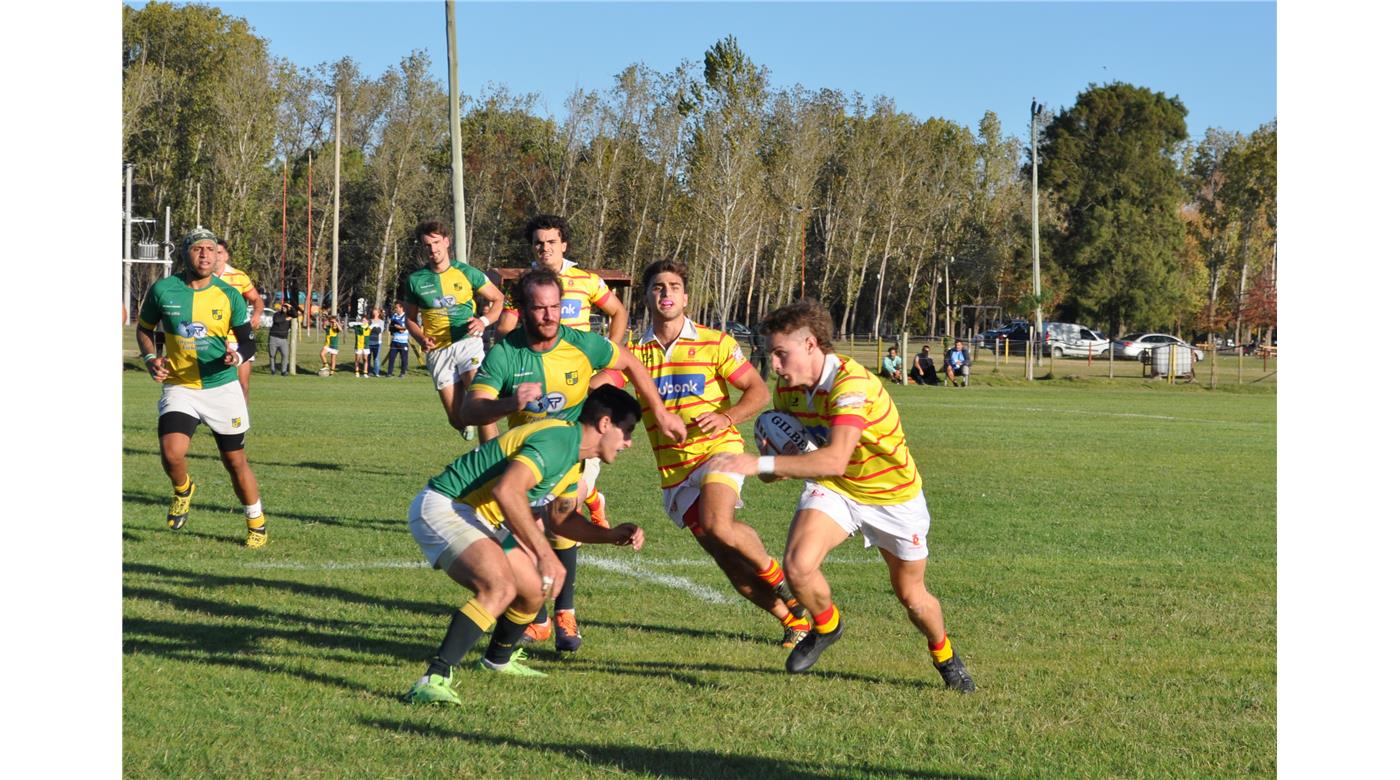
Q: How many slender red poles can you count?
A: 3